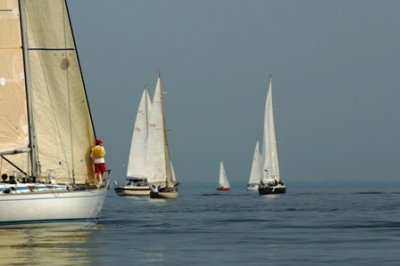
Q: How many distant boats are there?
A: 5